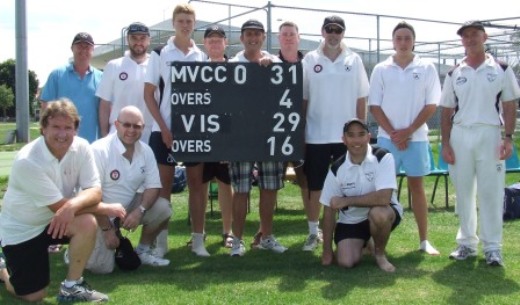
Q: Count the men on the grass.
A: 12